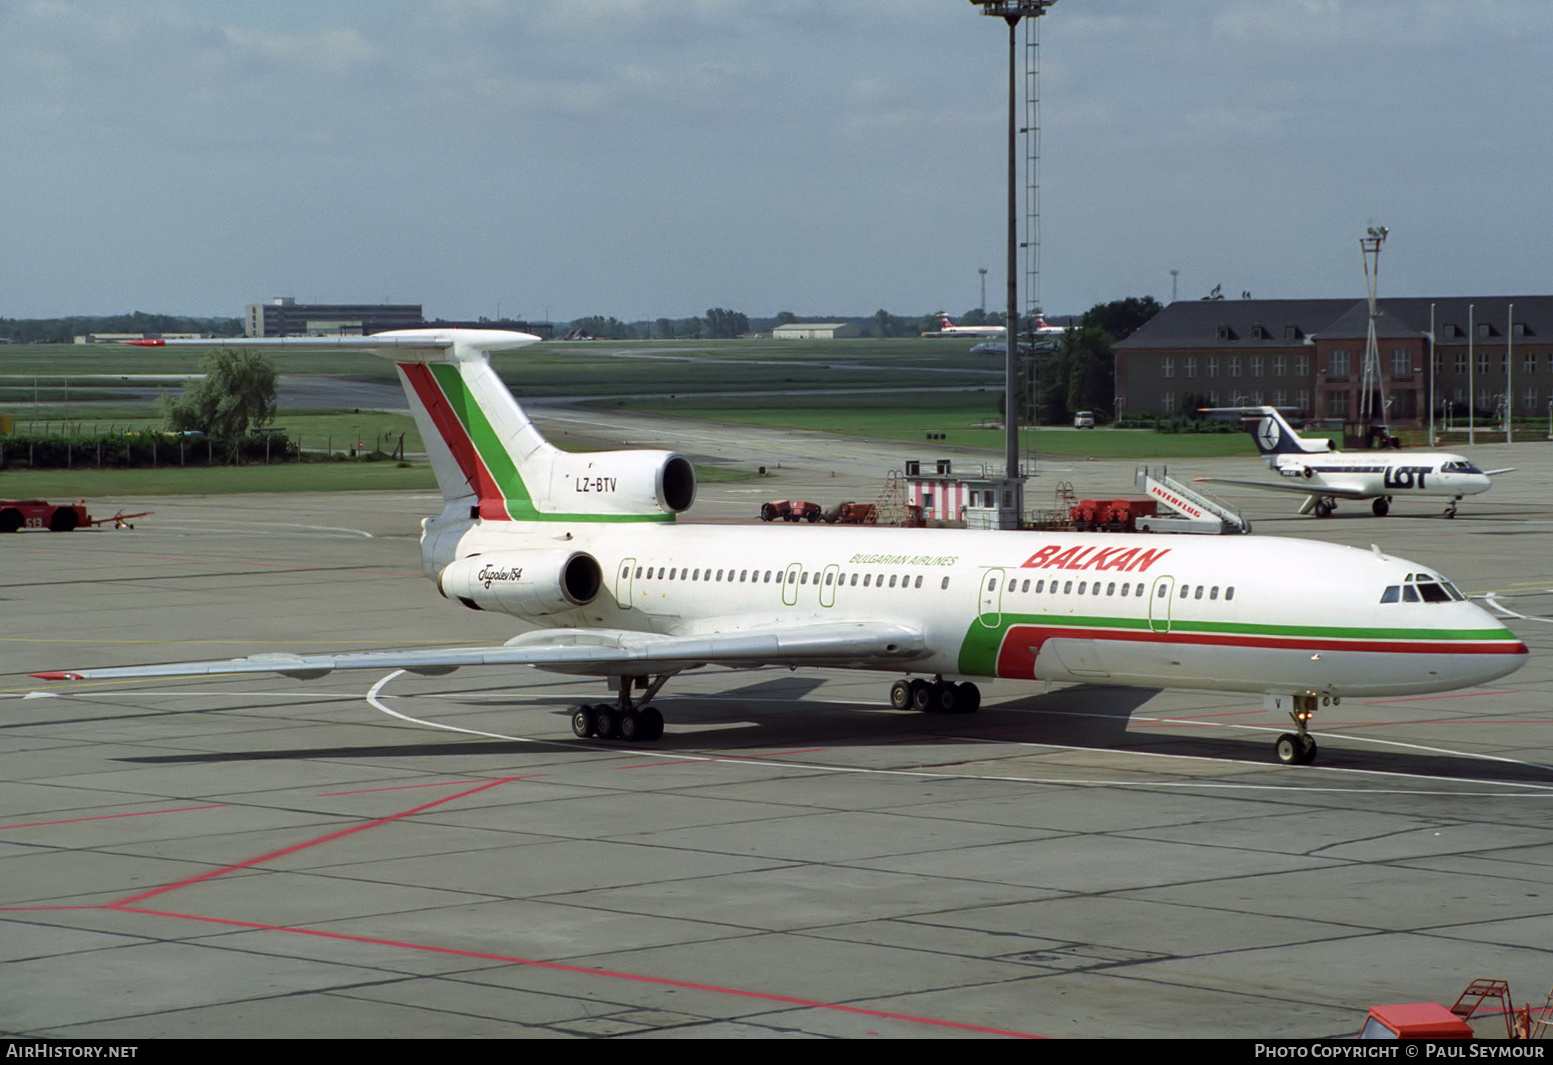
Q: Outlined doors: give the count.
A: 5